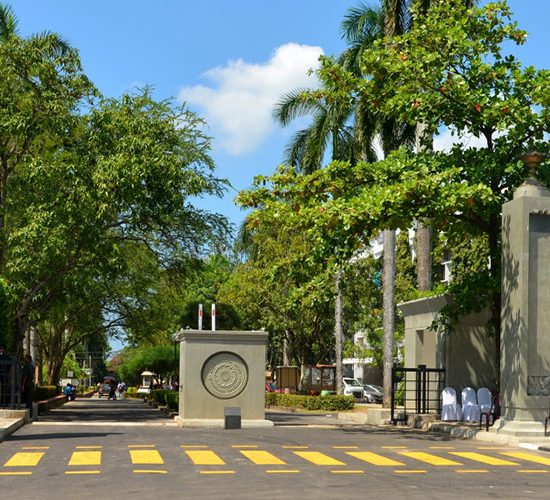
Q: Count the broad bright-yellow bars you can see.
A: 10